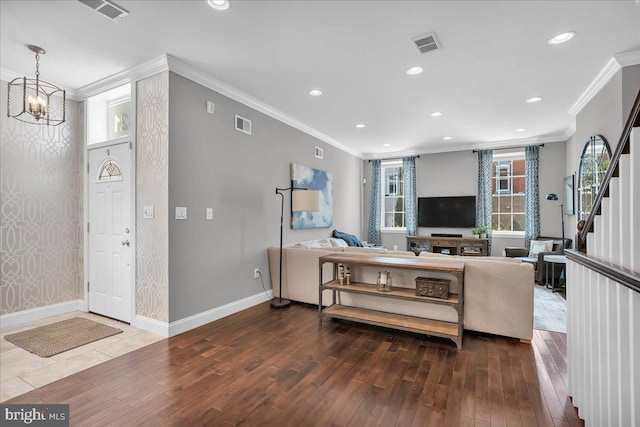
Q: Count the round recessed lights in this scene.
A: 10